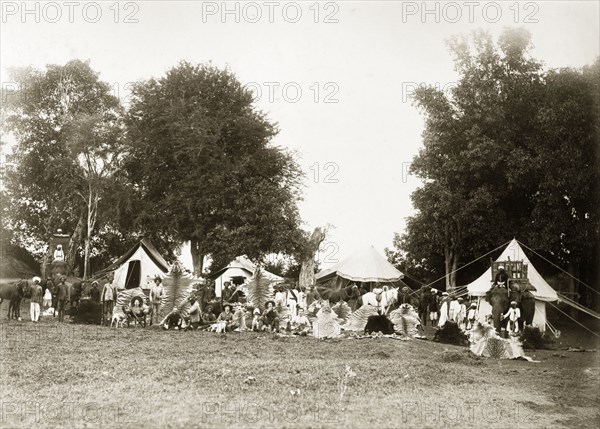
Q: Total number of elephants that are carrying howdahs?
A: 2